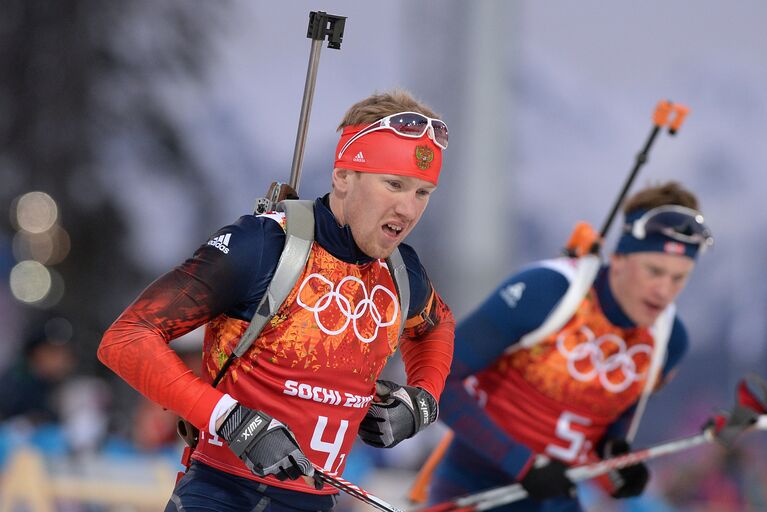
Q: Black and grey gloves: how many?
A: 2